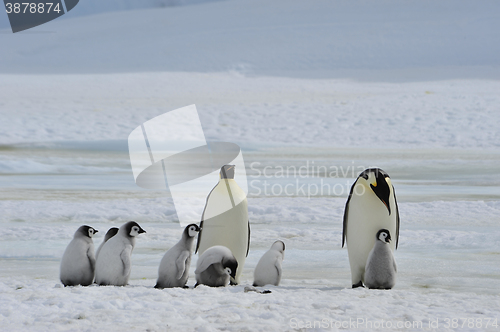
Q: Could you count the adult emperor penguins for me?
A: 2